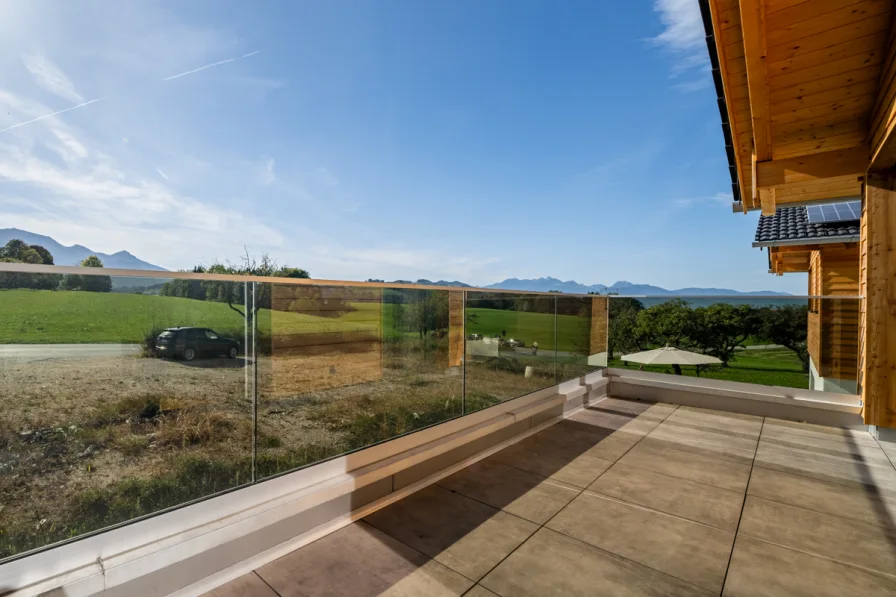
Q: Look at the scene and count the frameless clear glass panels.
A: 5